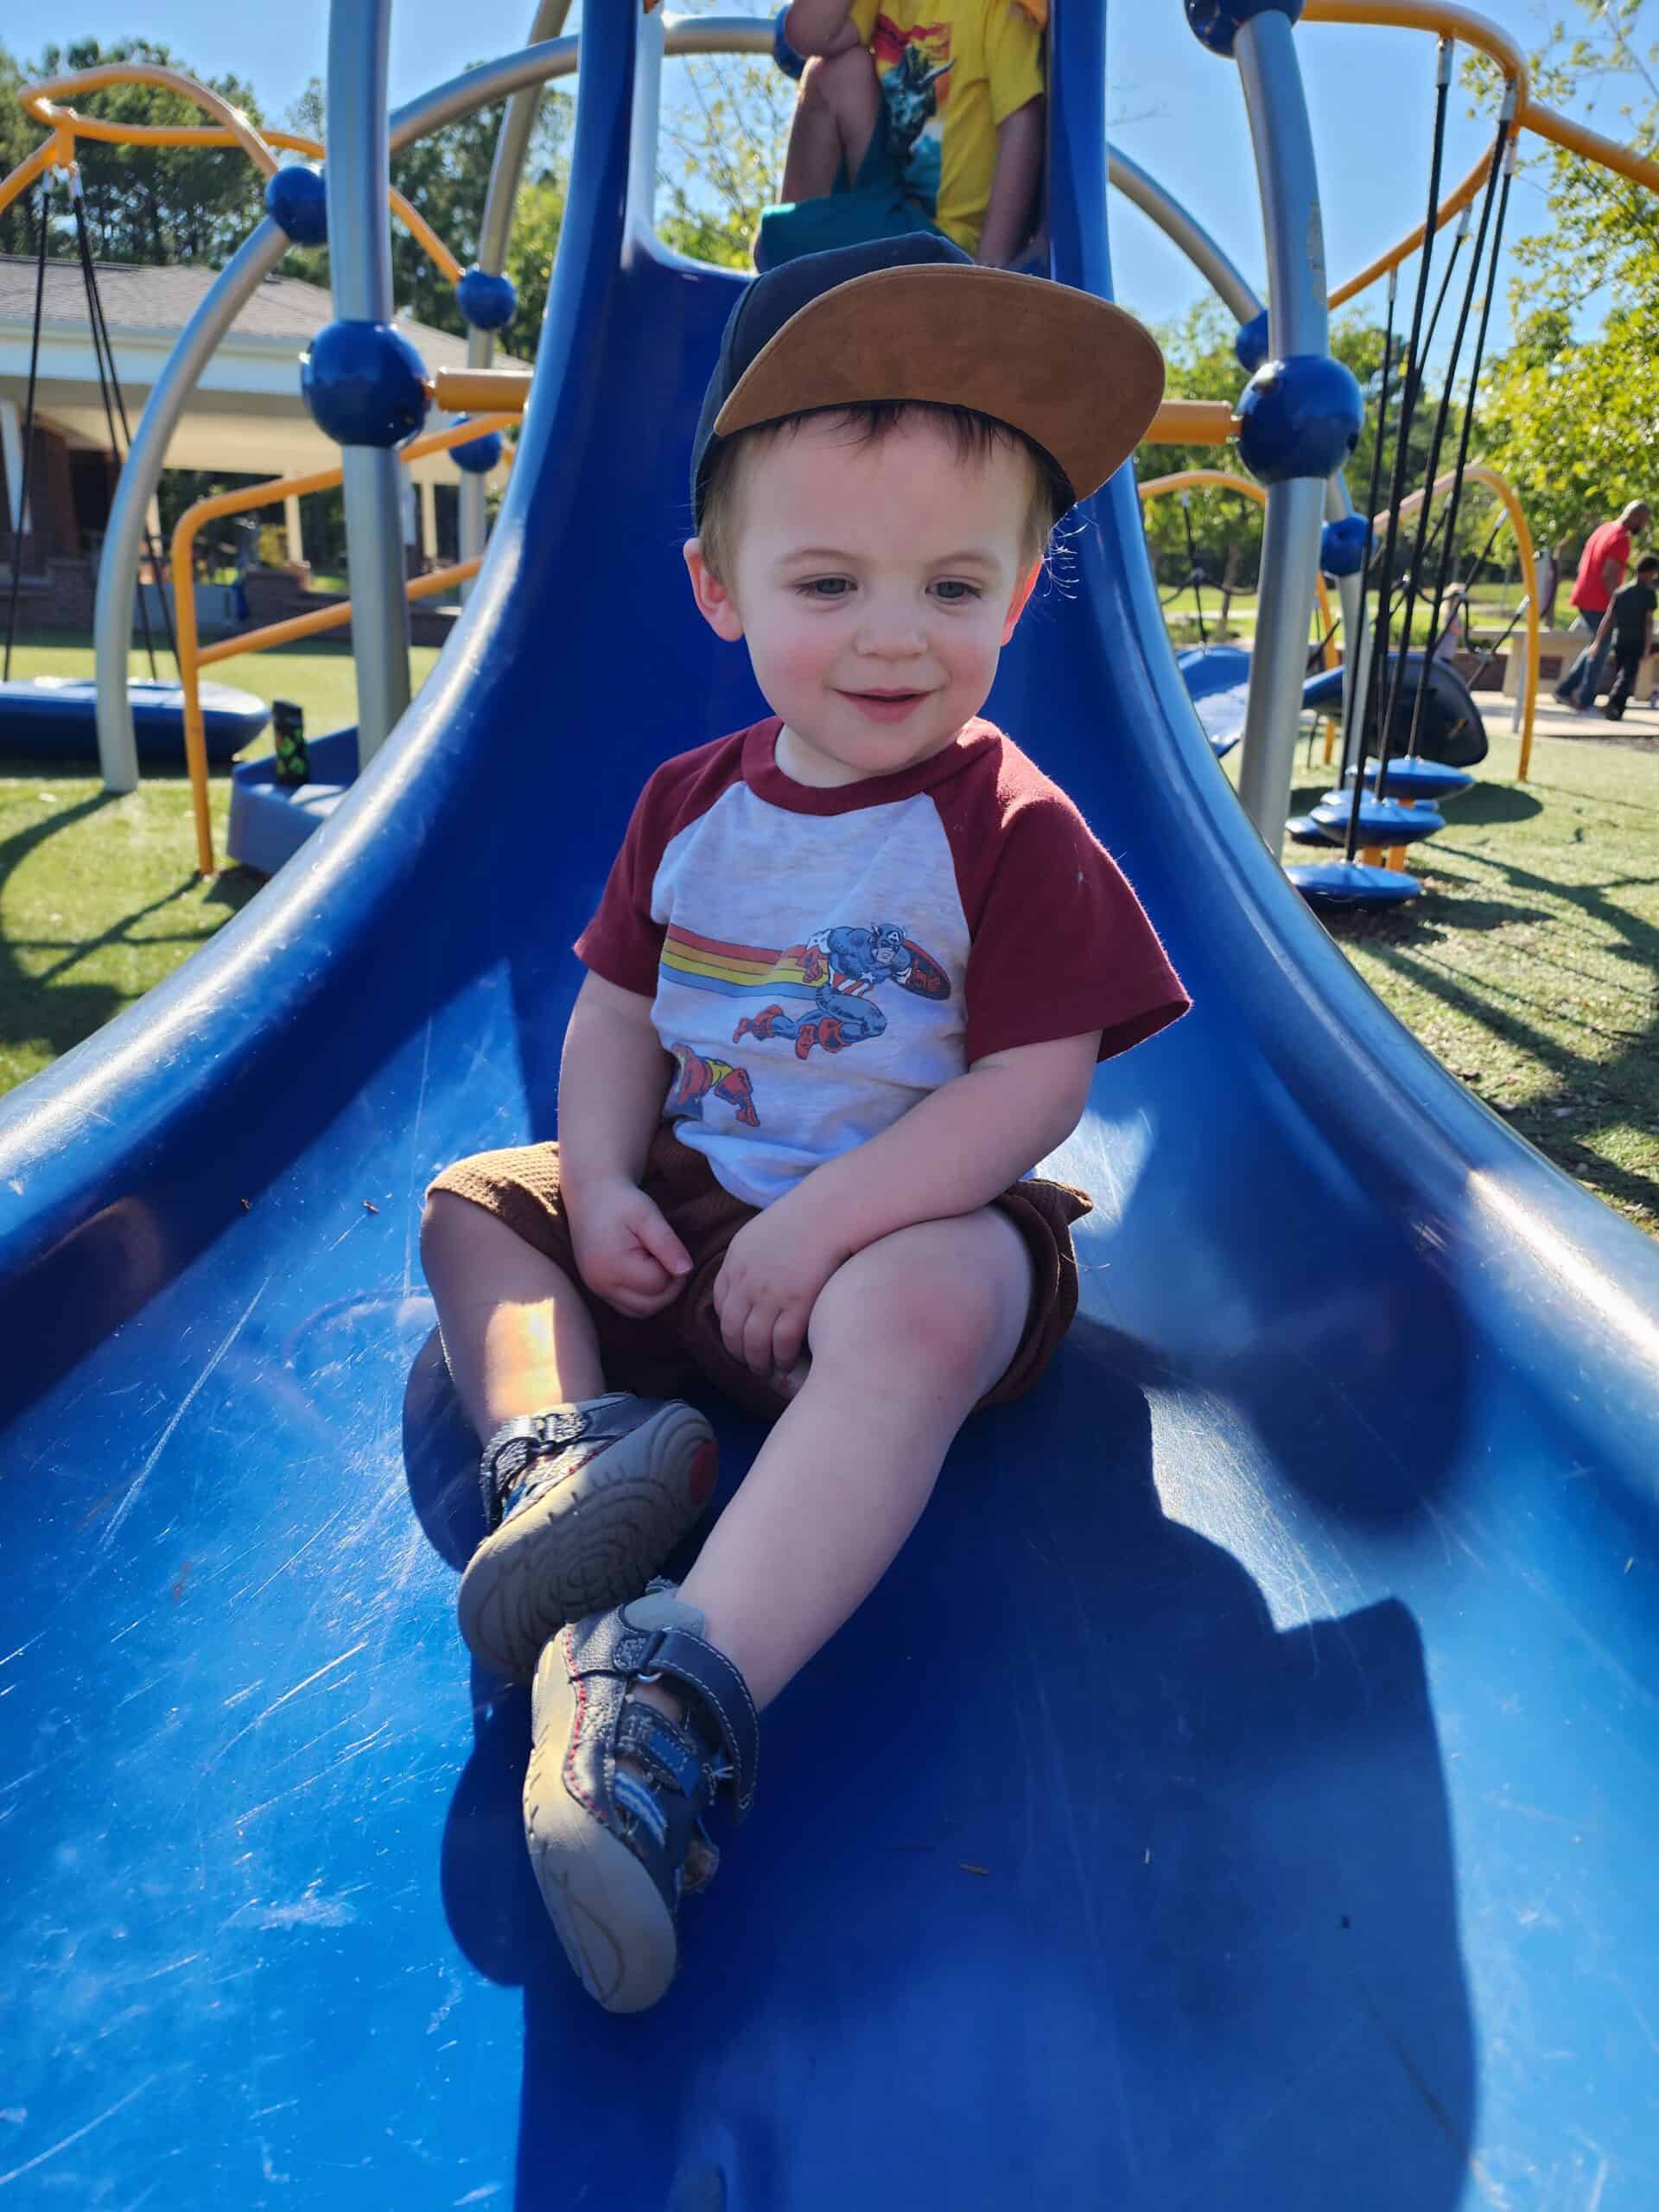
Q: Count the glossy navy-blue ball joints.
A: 9